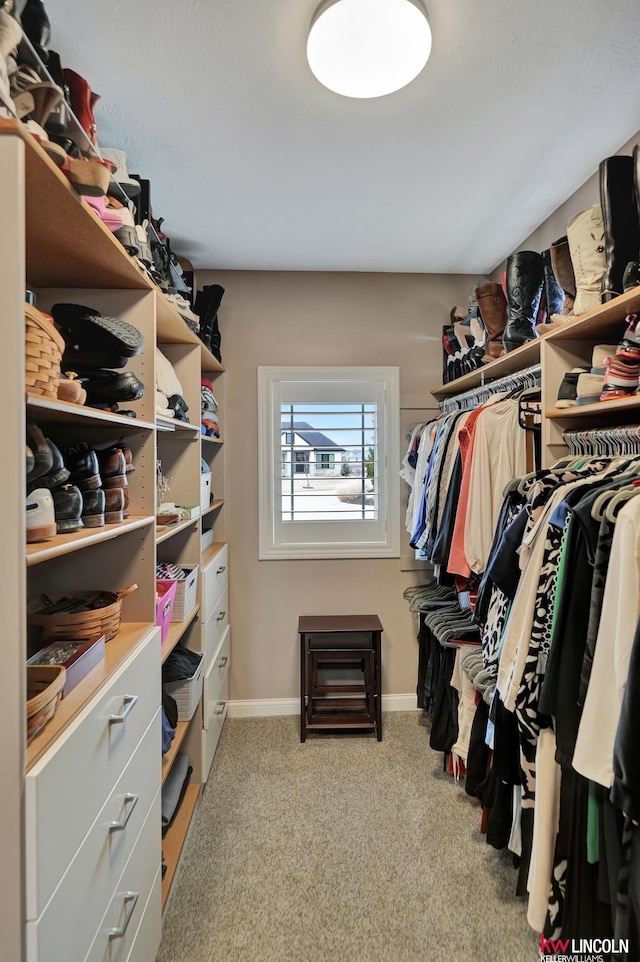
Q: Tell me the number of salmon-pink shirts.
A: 1